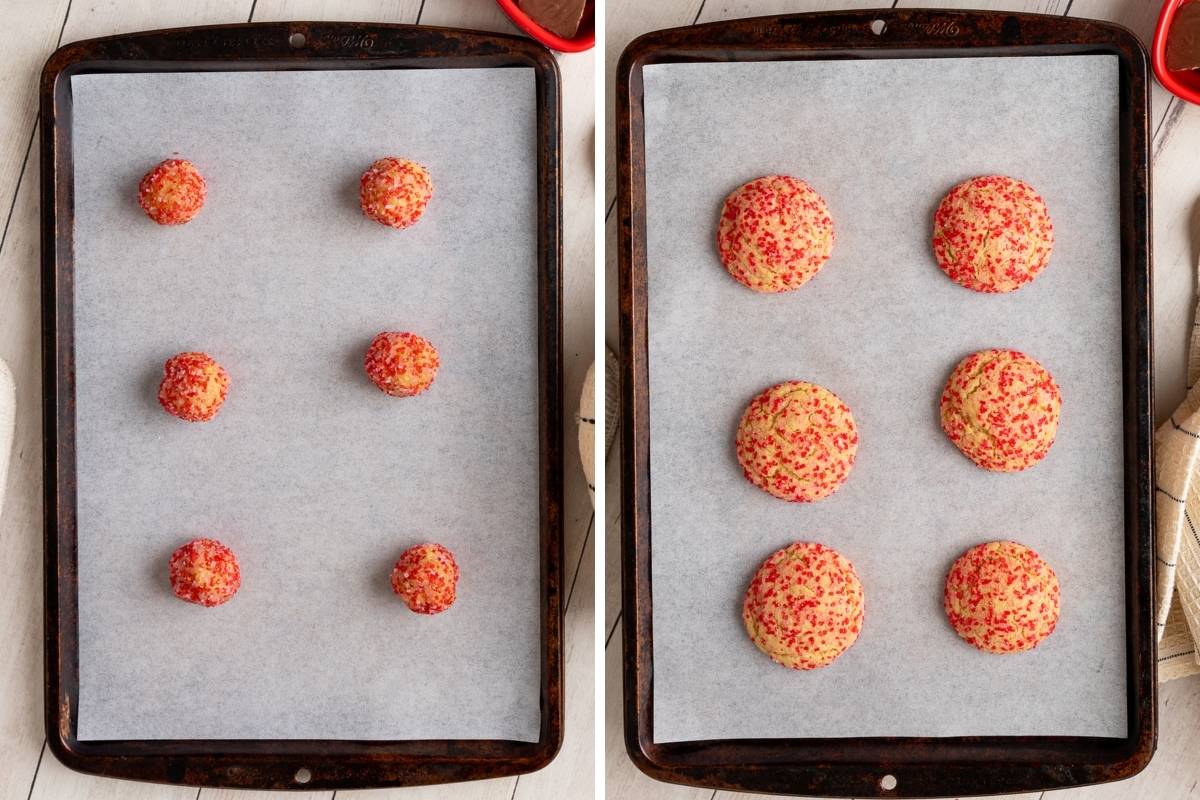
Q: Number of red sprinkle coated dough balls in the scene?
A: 6